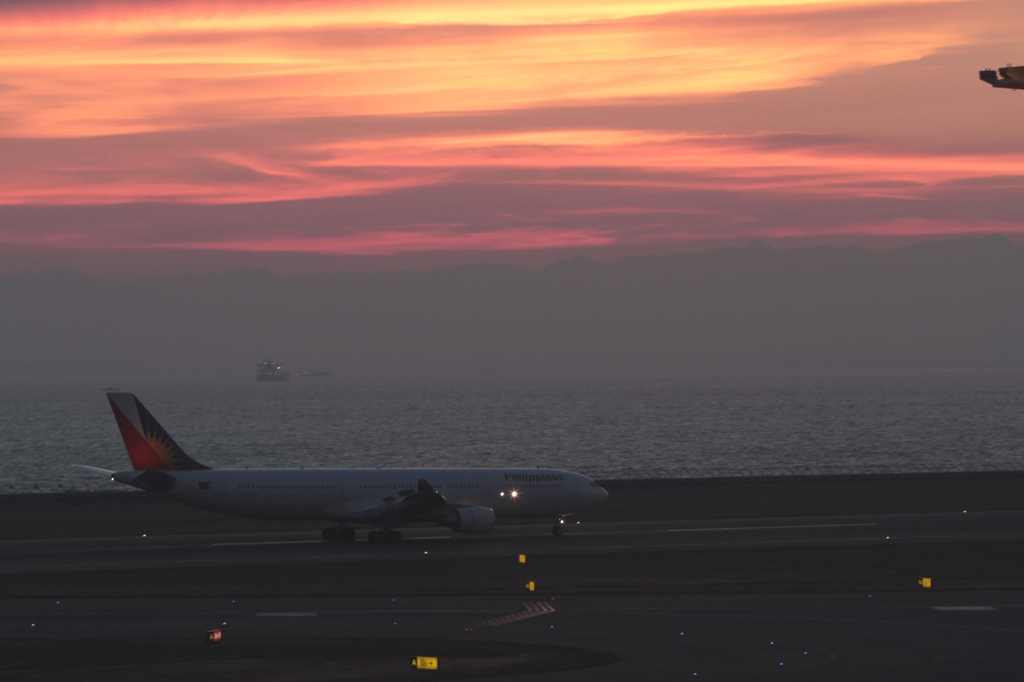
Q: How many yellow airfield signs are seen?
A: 4